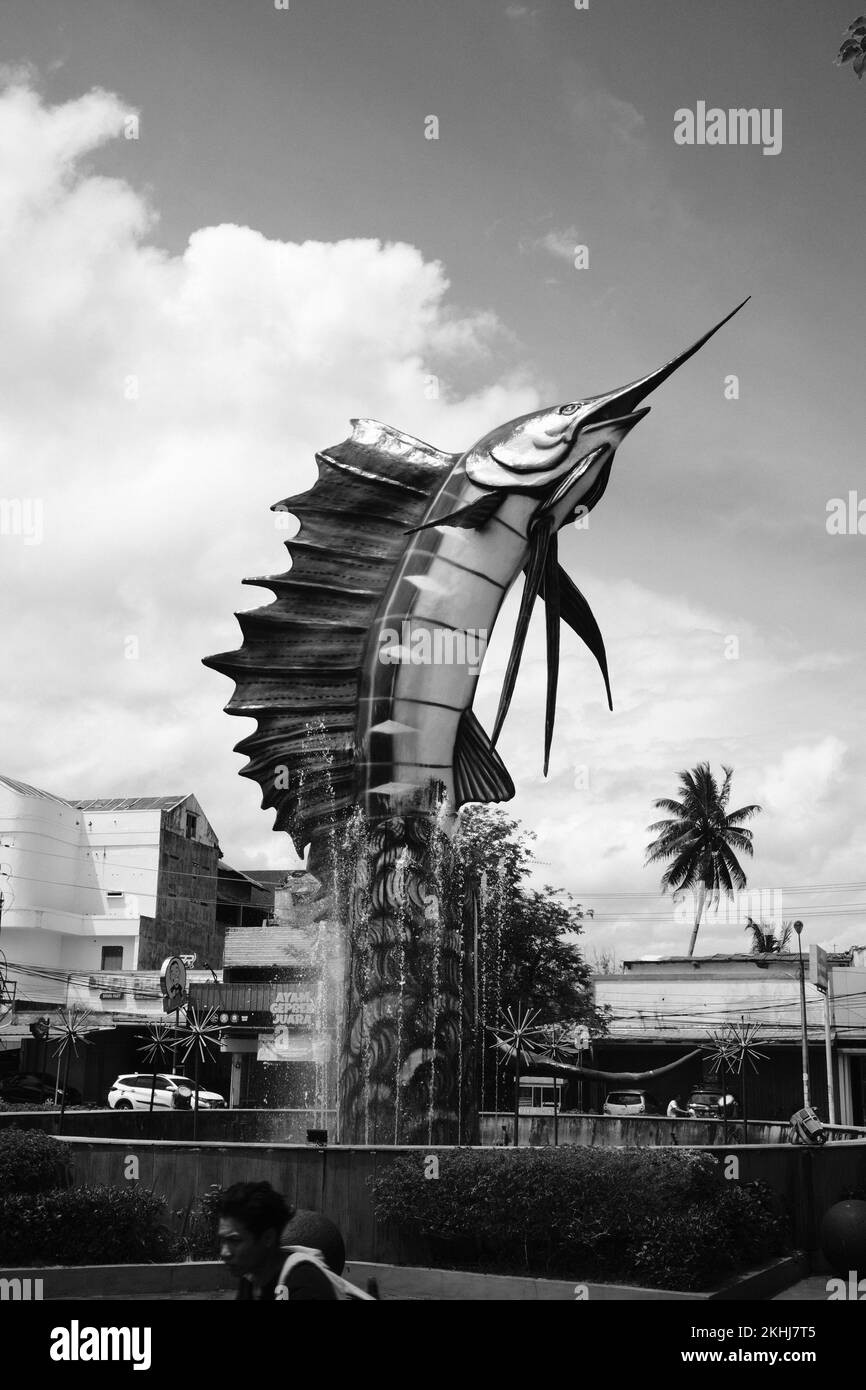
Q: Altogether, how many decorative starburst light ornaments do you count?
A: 7